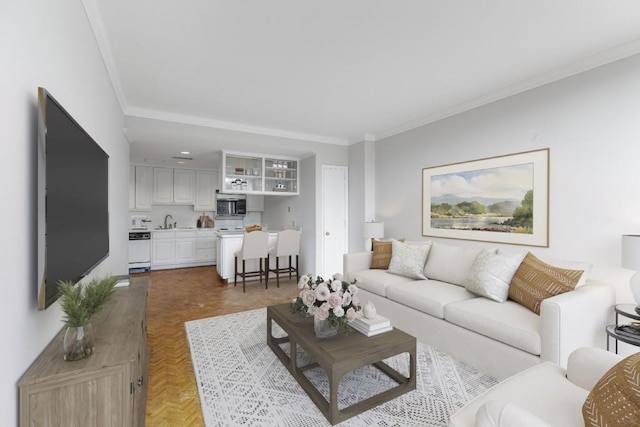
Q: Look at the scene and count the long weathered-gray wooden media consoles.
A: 1